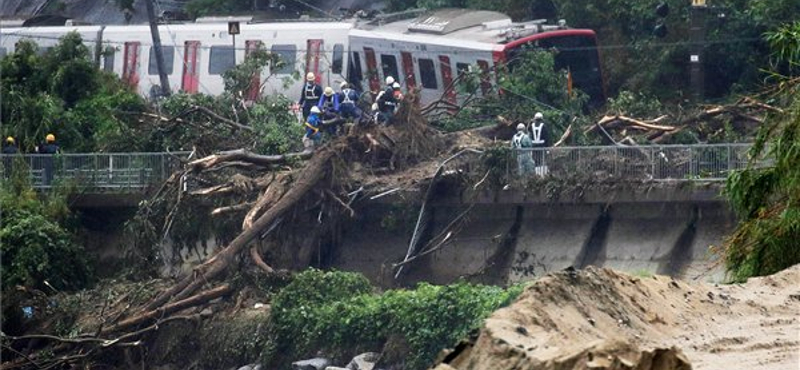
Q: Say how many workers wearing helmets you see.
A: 11